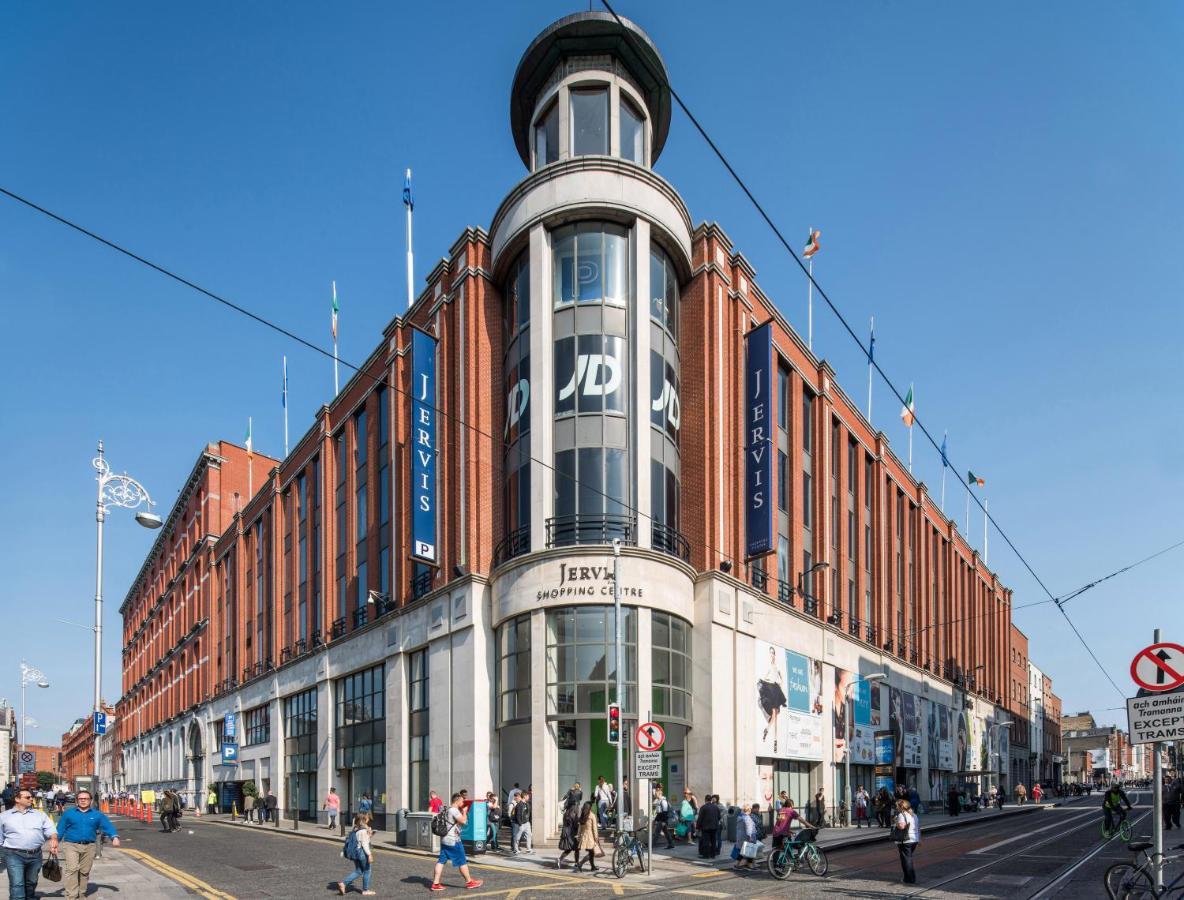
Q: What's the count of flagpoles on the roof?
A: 10